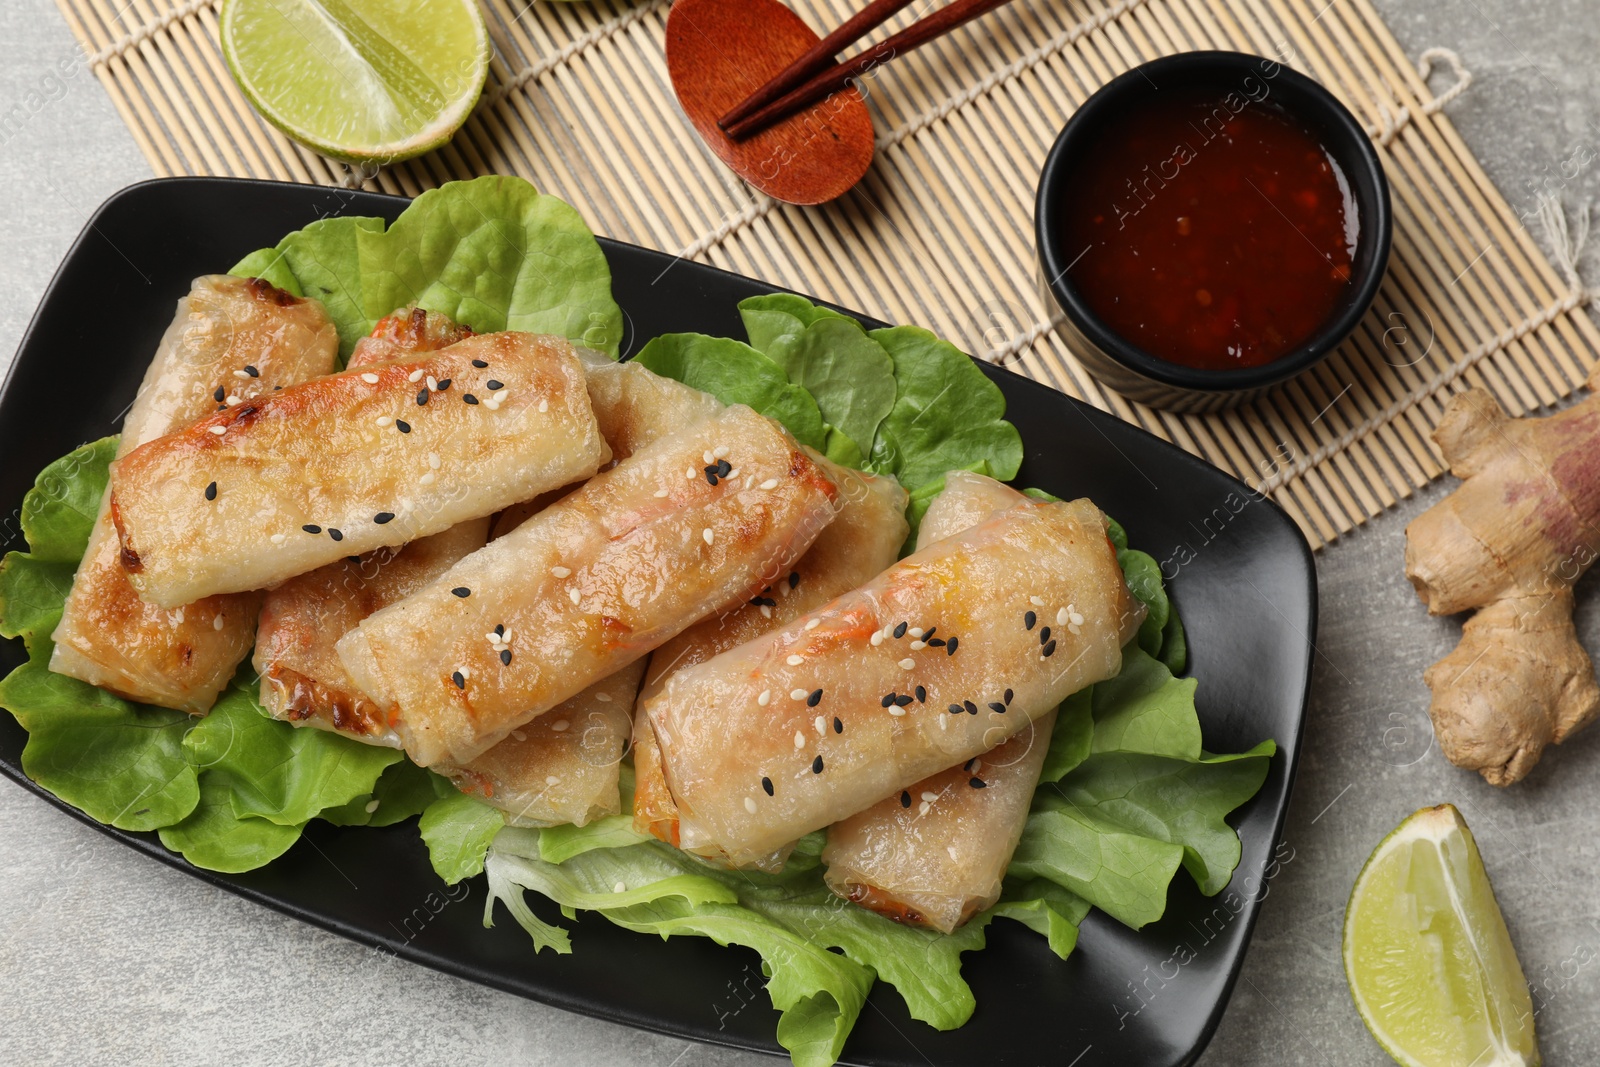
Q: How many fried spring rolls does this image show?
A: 8